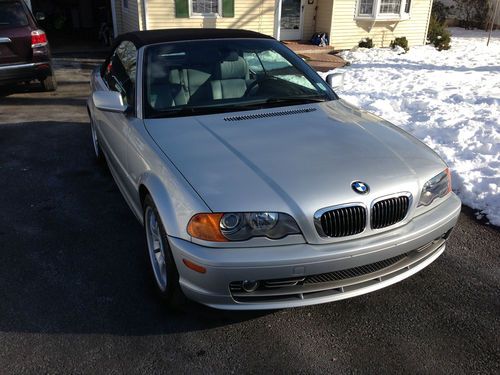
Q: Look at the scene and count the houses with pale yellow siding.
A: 1